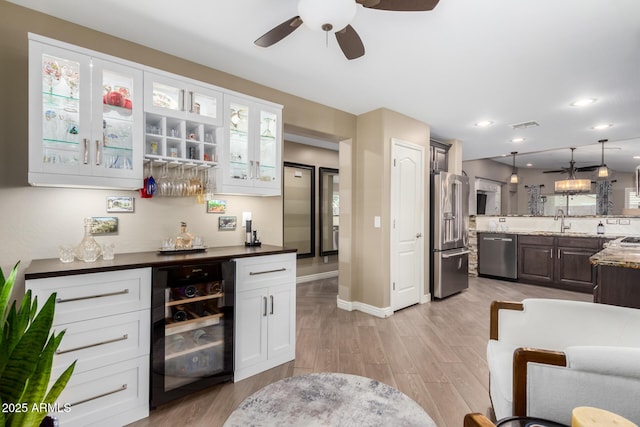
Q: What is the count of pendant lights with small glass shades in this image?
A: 2